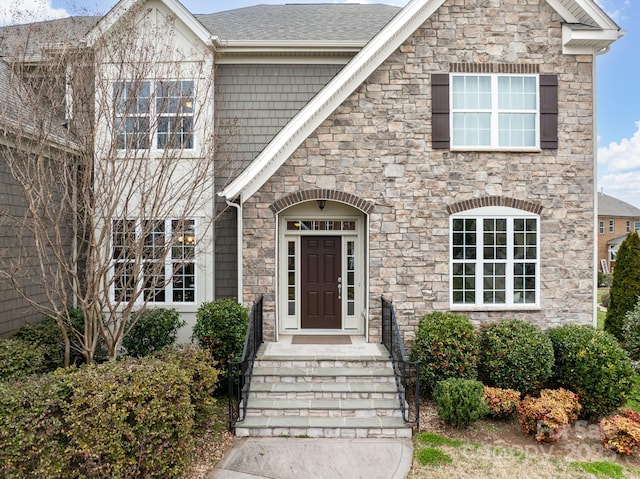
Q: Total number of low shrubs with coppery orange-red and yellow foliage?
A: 3